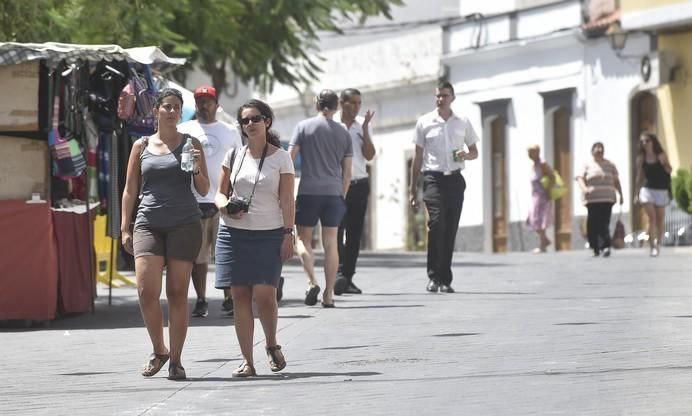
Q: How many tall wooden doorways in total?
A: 3